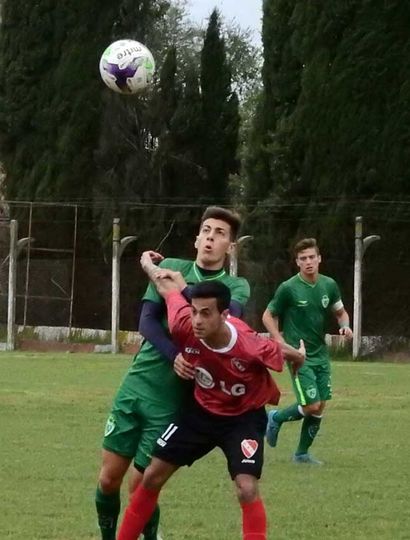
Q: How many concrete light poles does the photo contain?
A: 4